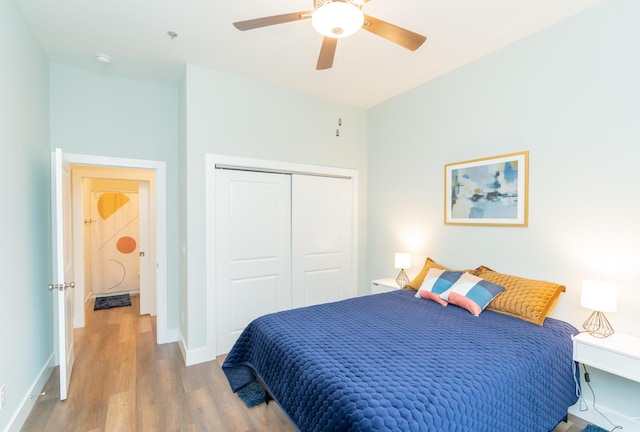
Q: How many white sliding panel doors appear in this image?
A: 2